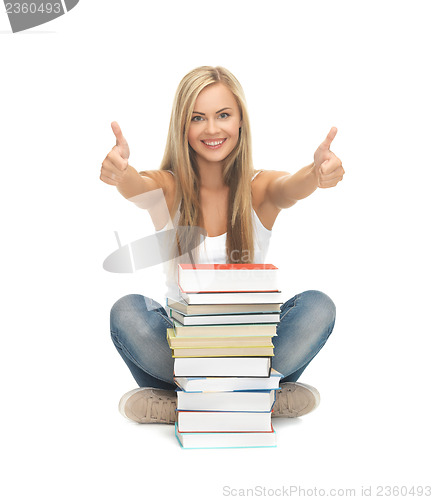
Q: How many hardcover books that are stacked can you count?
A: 12